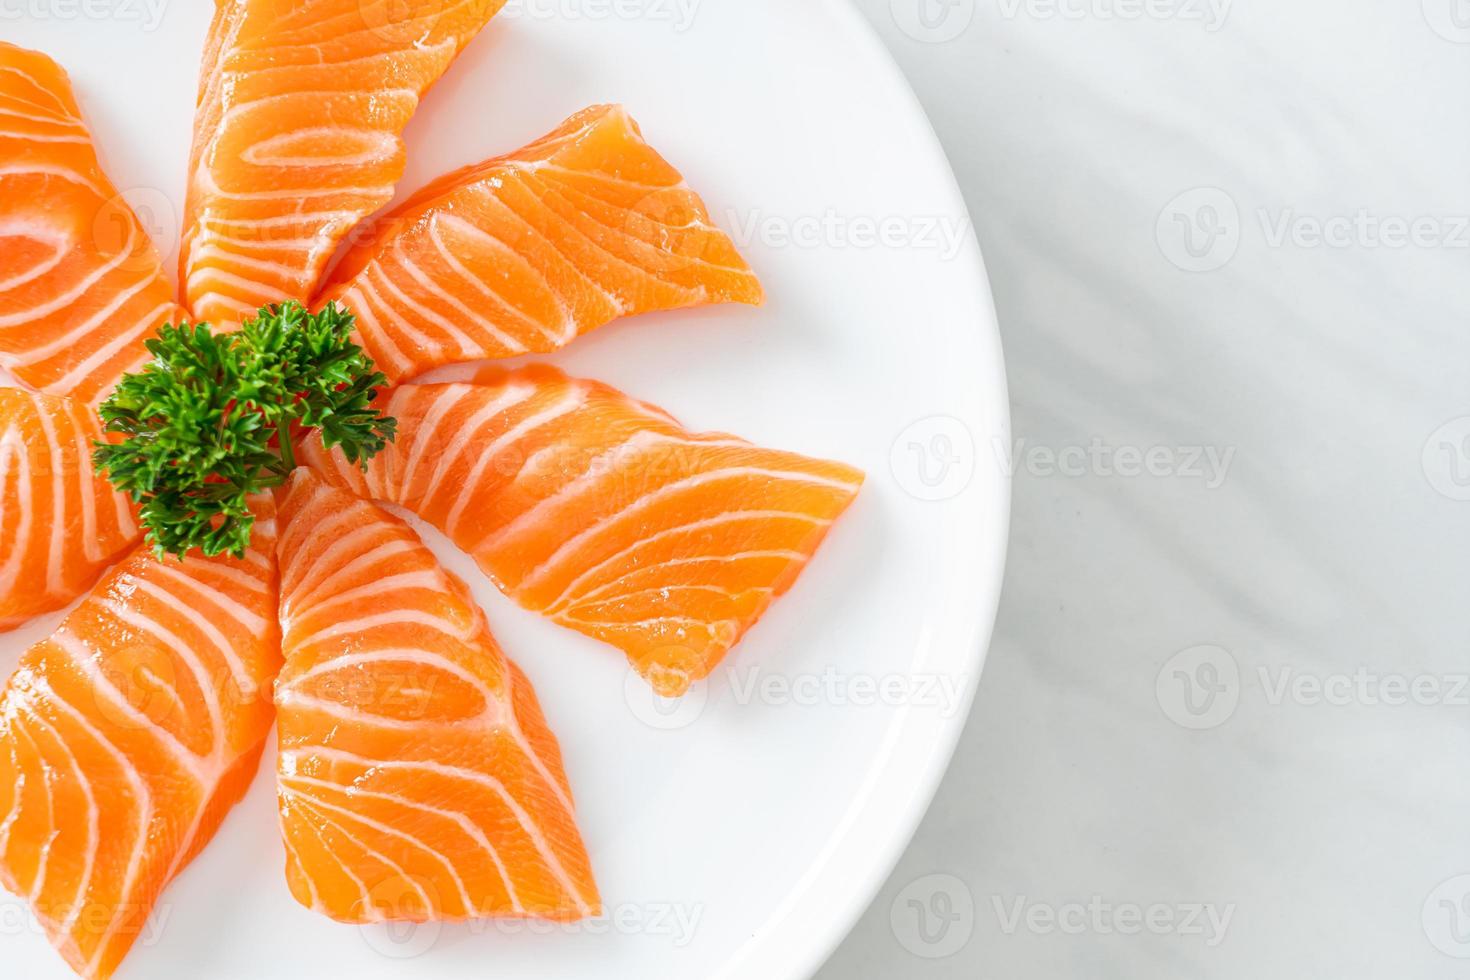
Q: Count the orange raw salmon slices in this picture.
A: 7